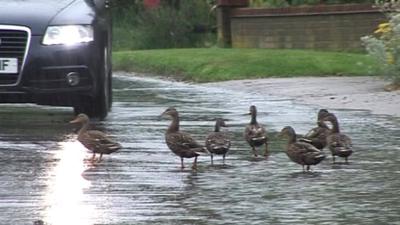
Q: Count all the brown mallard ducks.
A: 7